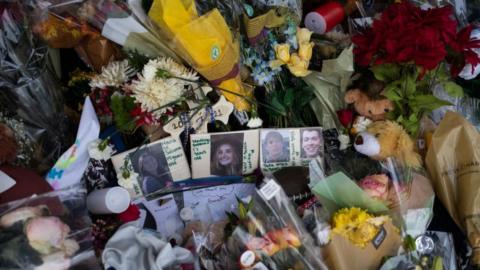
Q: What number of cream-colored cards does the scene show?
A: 3